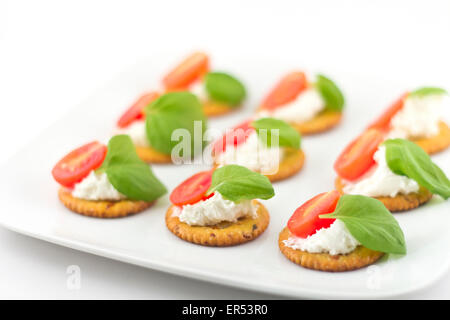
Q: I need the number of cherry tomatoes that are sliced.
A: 9